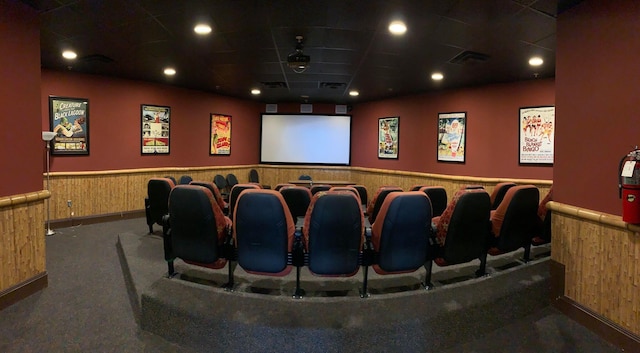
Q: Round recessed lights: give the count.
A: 8